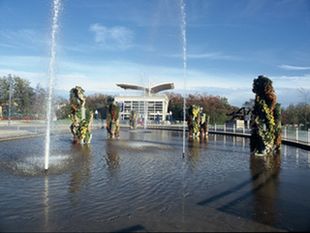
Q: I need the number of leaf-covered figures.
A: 5